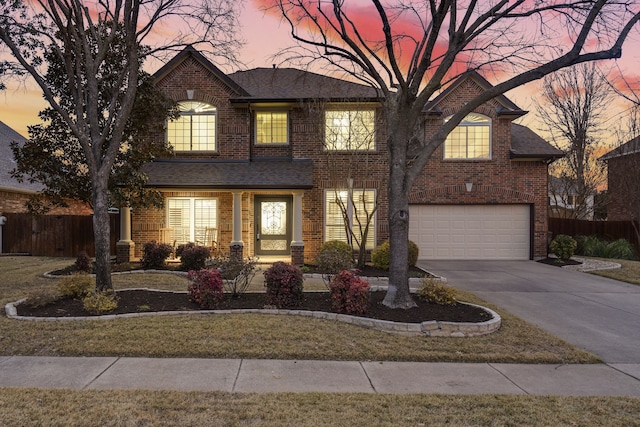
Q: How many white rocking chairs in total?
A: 2